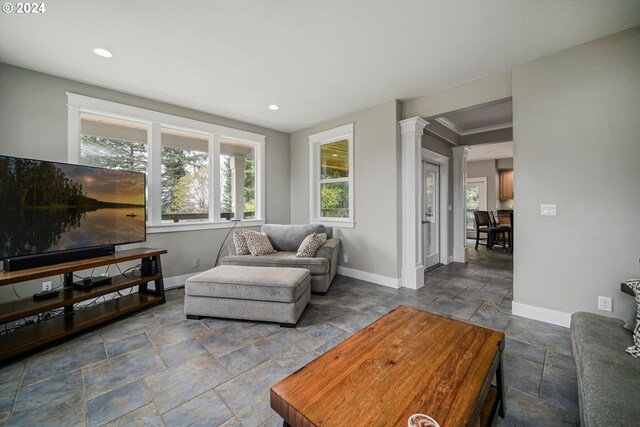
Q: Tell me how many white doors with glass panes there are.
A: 2